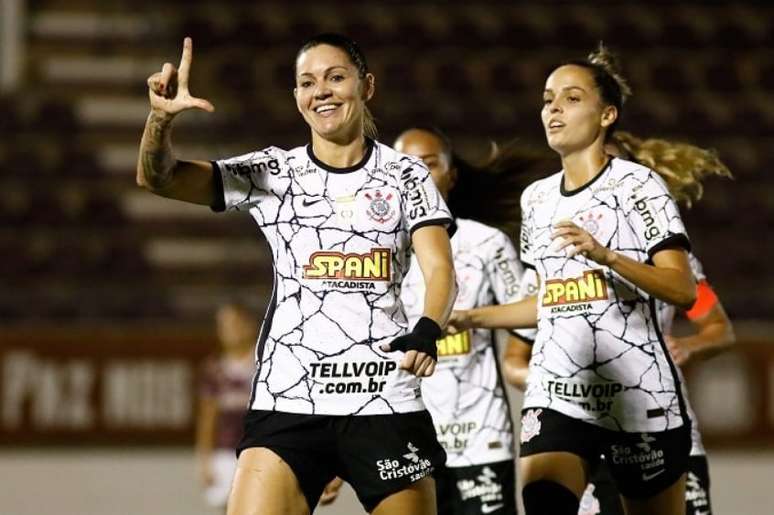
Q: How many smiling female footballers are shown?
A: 1